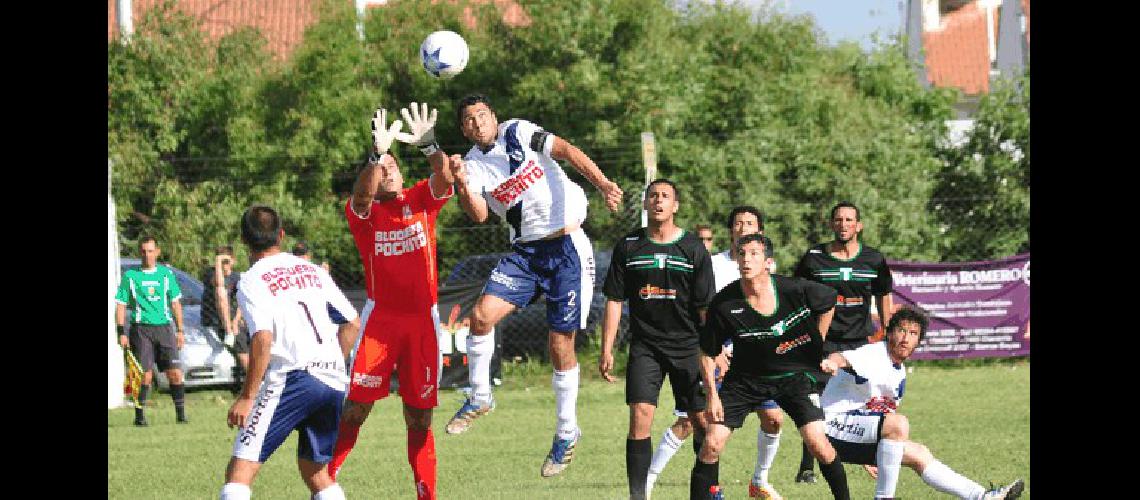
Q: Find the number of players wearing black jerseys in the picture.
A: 3